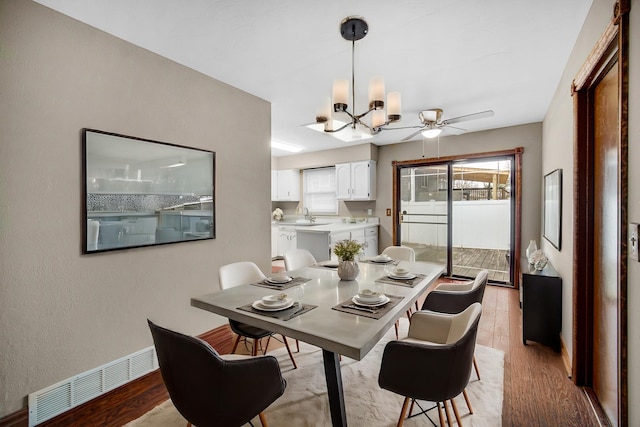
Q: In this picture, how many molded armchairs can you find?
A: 6